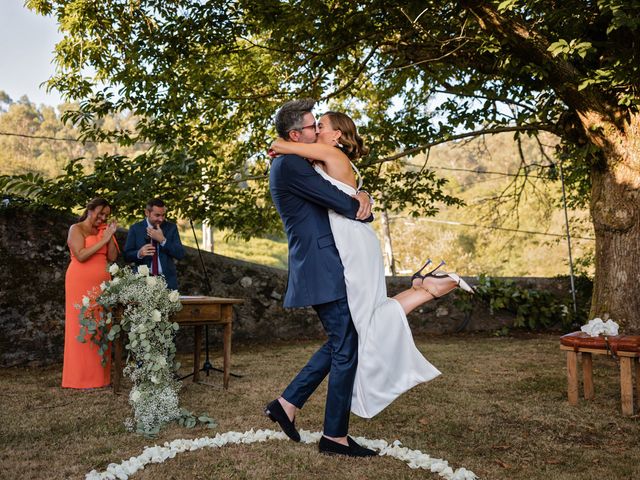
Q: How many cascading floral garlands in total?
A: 1